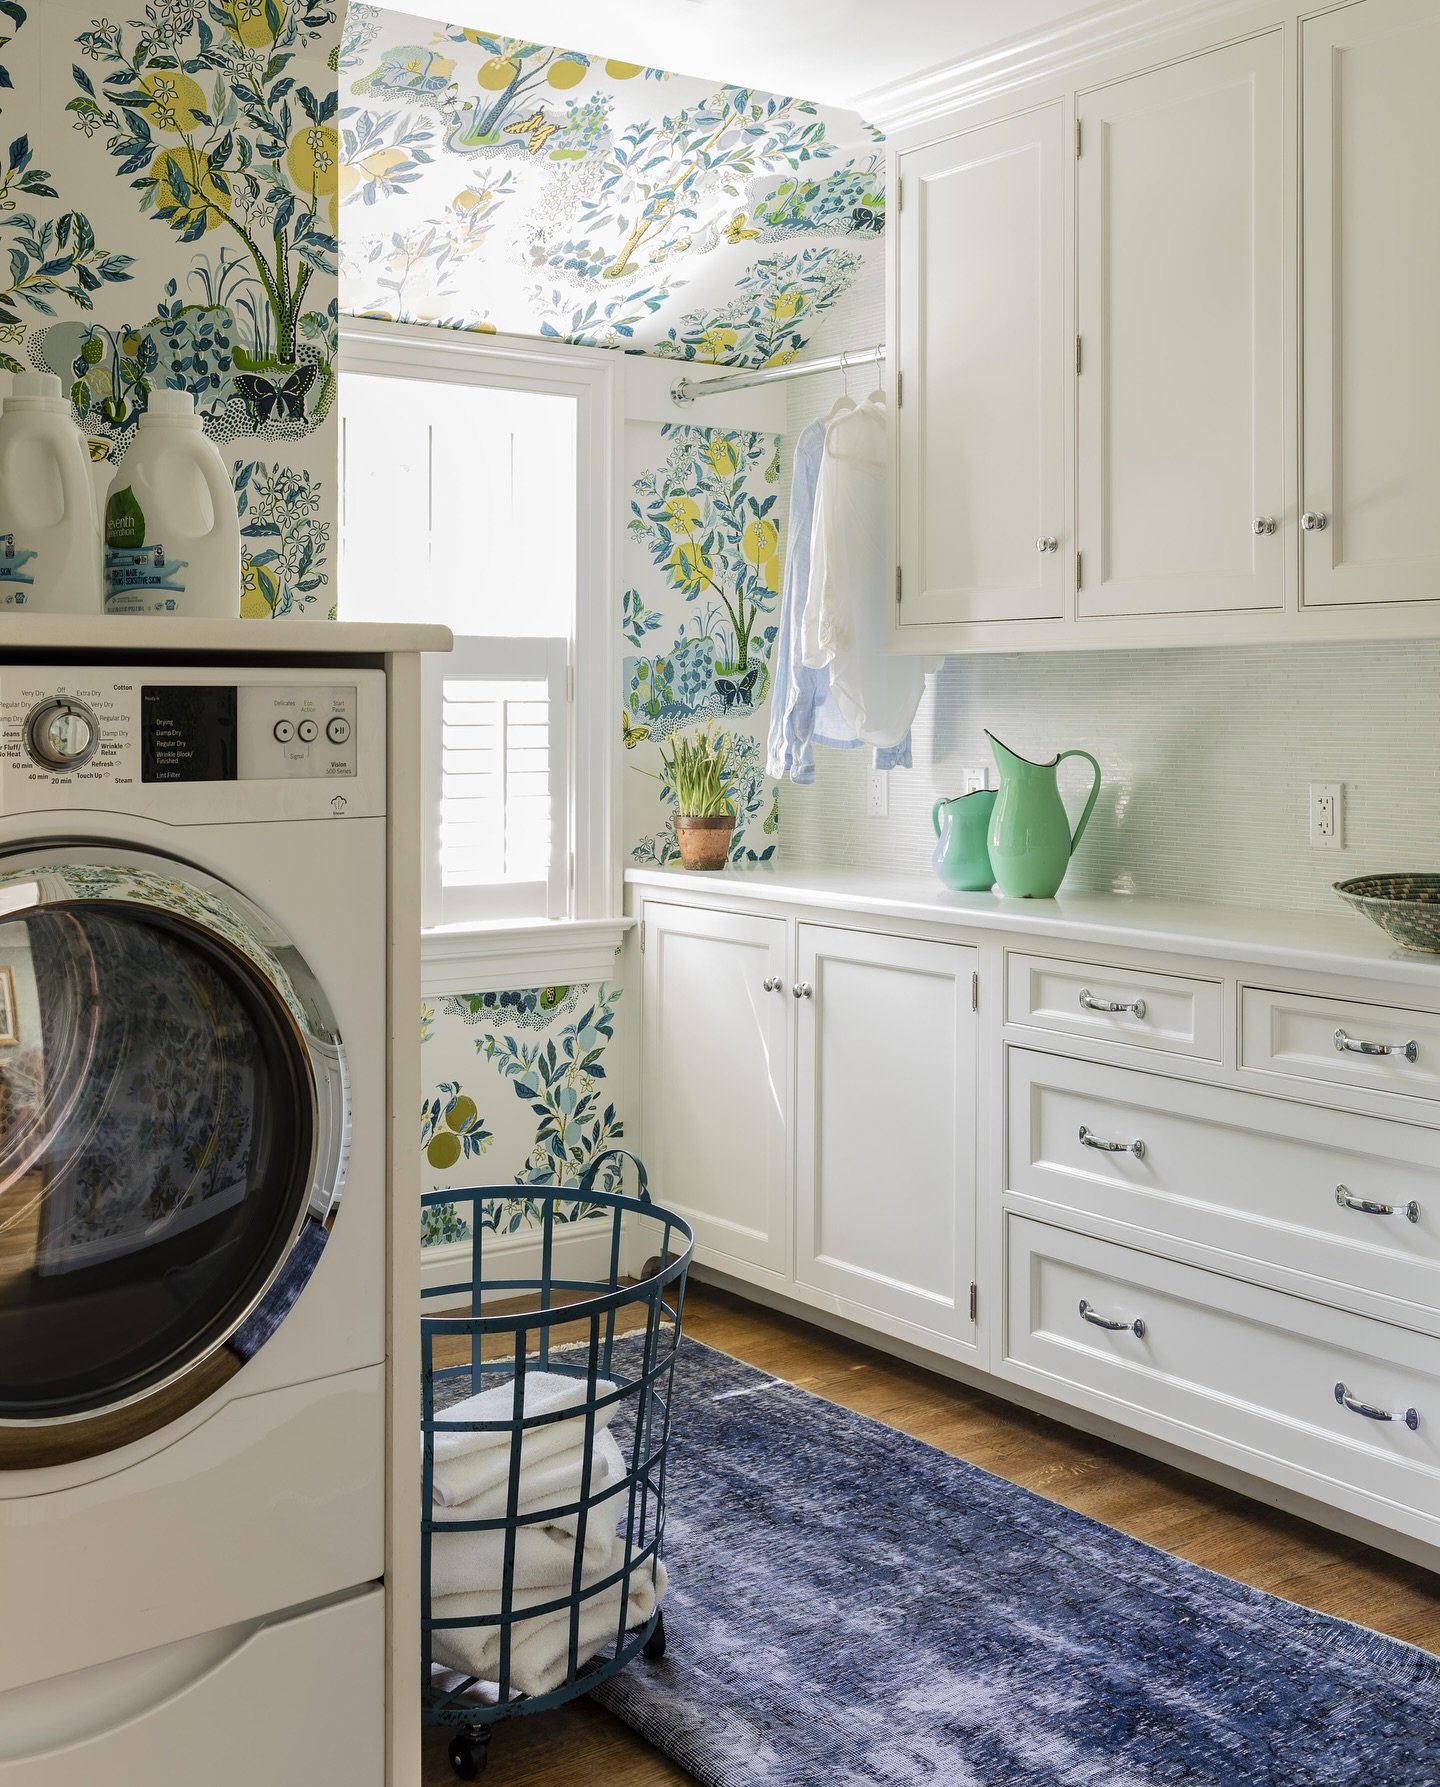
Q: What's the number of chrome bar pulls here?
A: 6